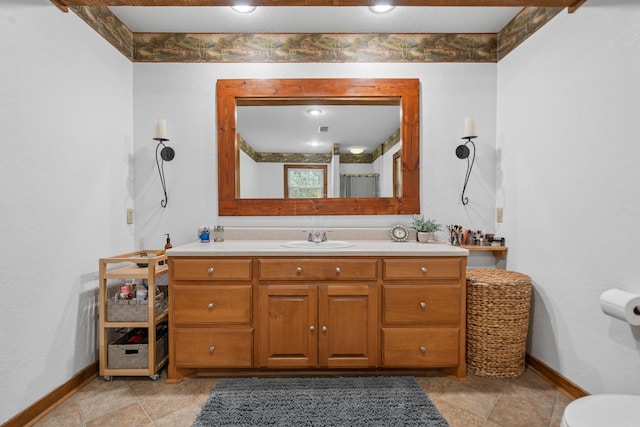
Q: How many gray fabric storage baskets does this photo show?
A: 2